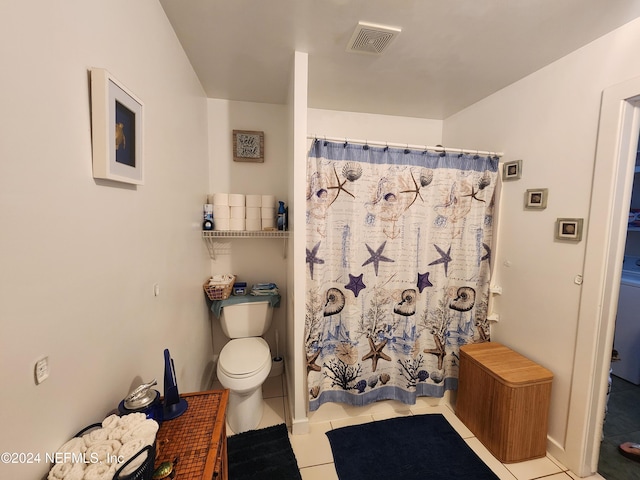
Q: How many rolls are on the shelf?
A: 12